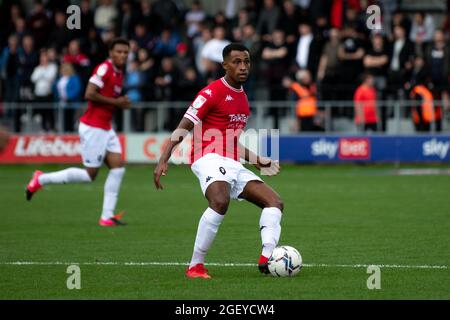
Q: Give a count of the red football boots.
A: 4